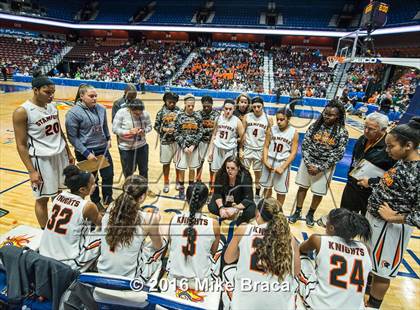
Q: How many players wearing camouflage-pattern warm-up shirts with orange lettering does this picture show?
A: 5